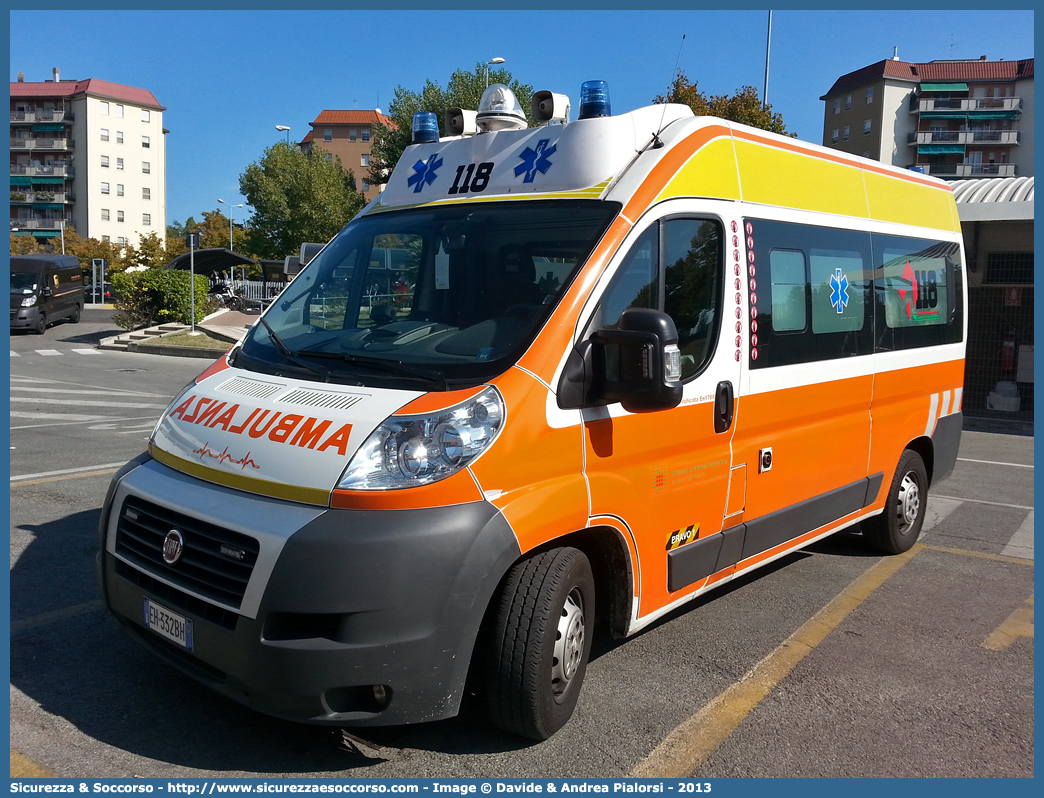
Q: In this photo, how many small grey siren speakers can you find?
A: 2